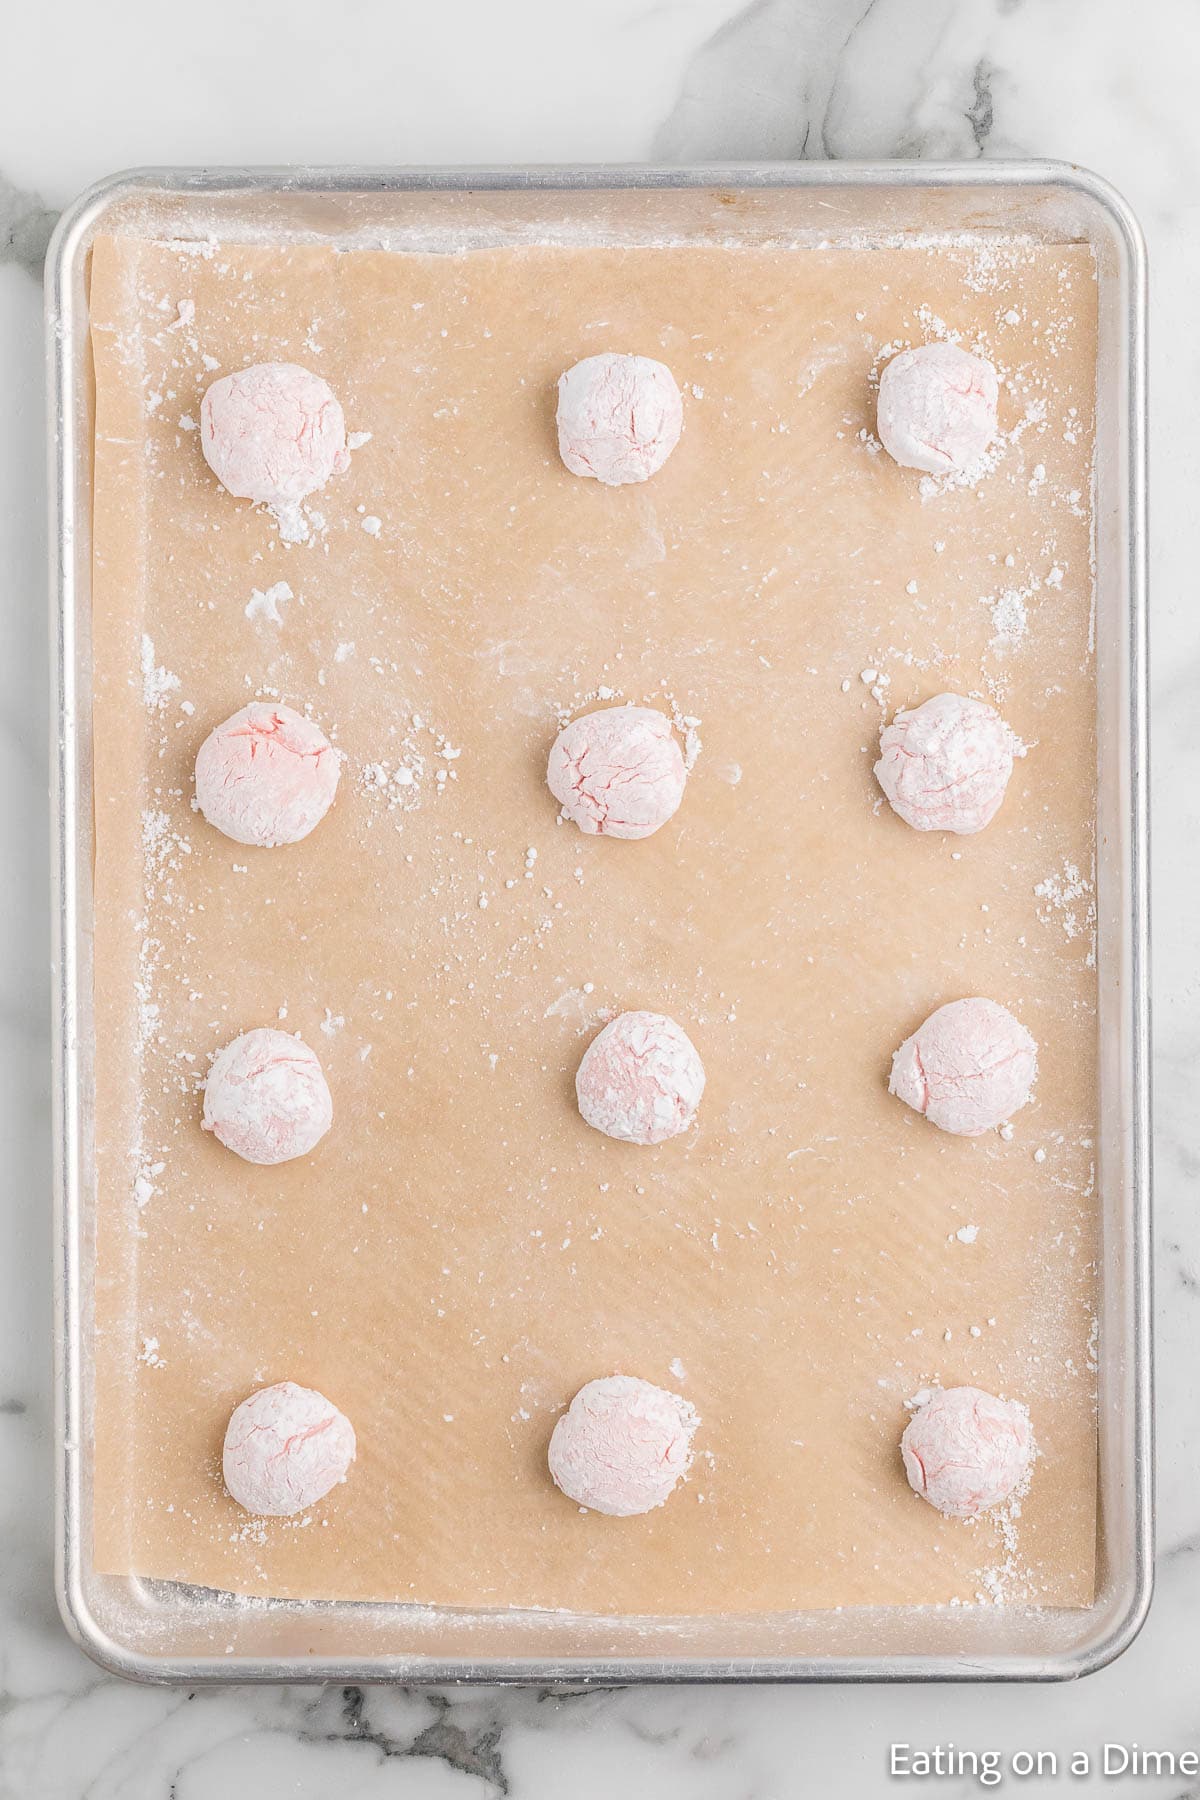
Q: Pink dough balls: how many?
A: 12